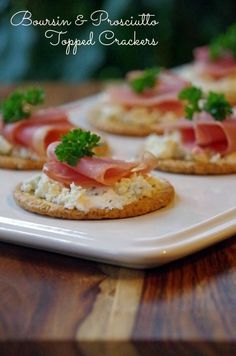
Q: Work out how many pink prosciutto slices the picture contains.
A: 5